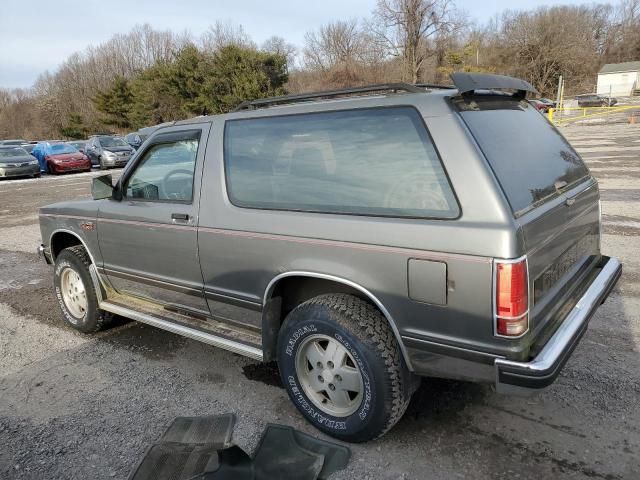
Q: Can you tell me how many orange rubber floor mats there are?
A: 0